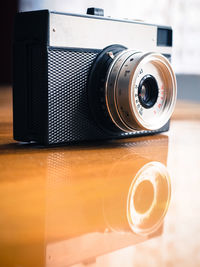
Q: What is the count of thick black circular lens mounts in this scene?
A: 1